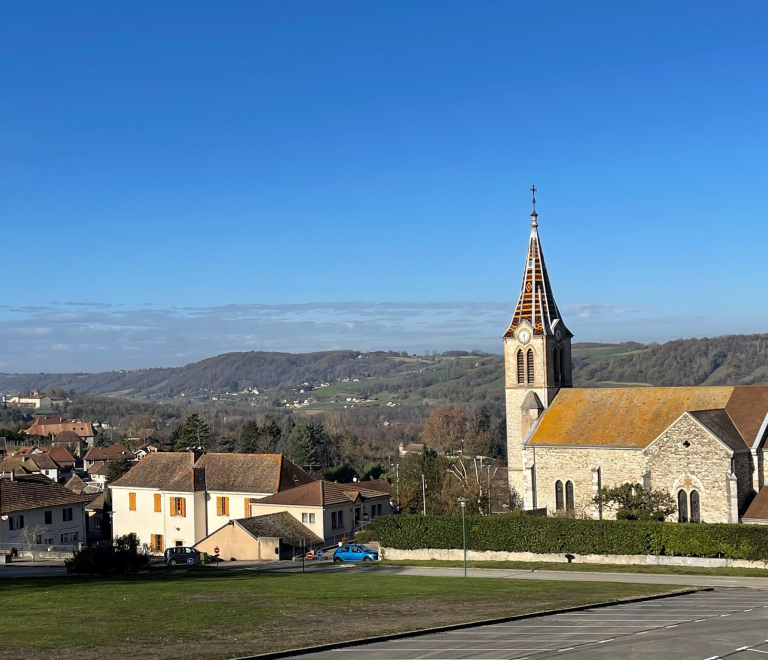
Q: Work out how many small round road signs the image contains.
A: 4